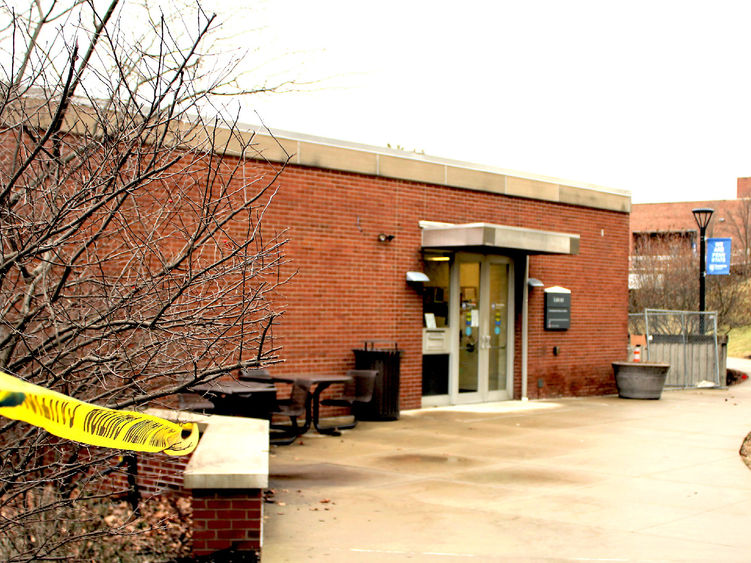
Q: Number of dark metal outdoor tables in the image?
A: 2